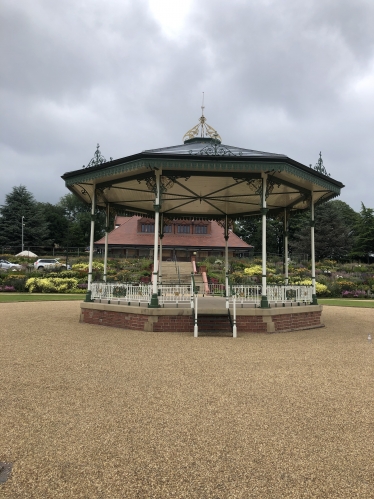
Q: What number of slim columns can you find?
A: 8